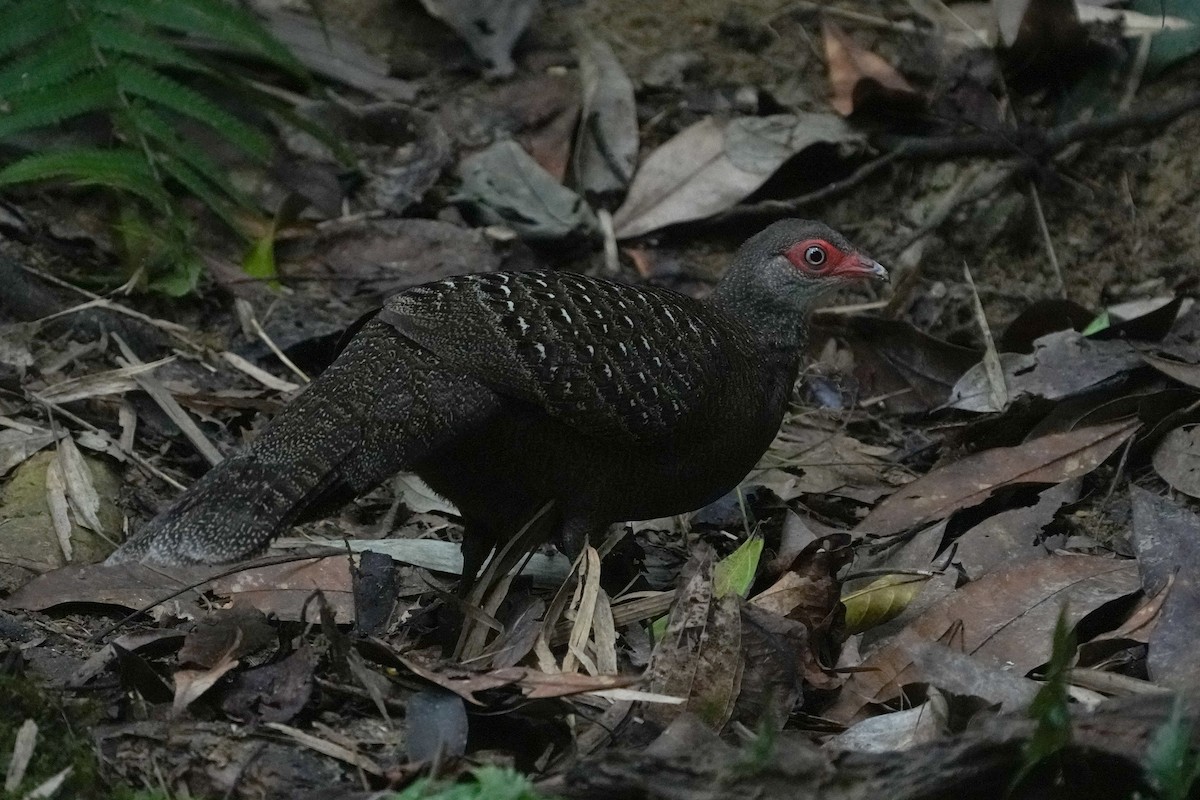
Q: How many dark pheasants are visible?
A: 1